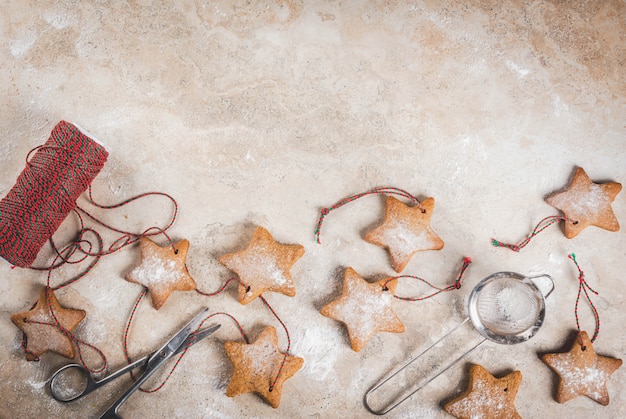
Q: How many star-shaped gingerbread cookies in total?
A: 9